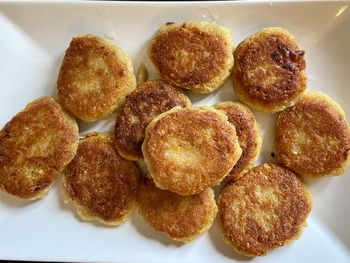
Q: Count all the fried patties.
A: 11